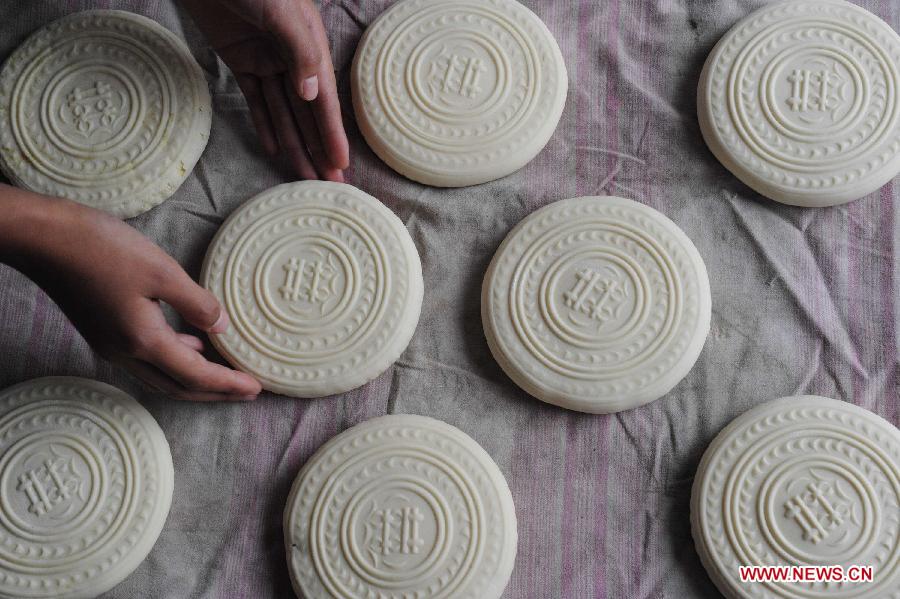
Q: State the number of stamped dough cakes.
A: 8